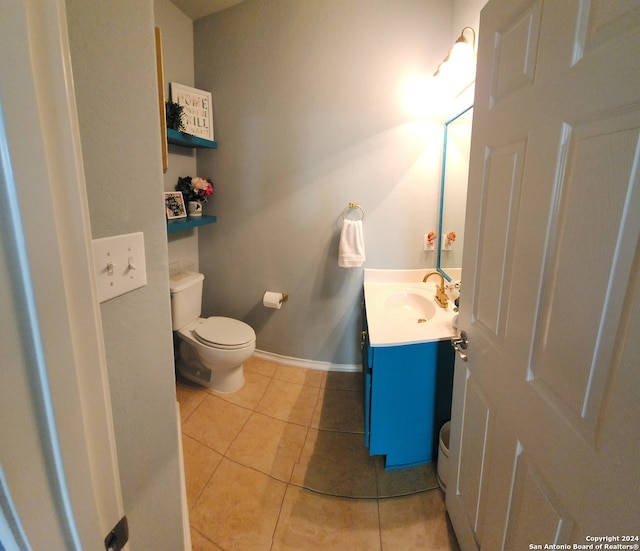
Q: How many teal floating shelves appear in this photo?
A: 2